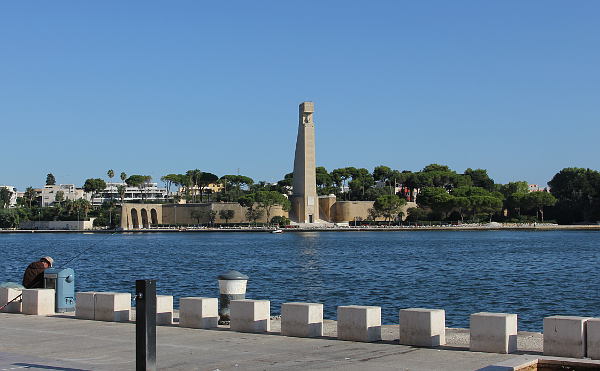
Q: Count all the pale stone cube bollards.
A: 13